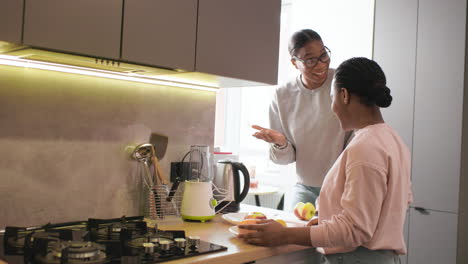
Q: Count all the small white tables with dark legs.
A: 1